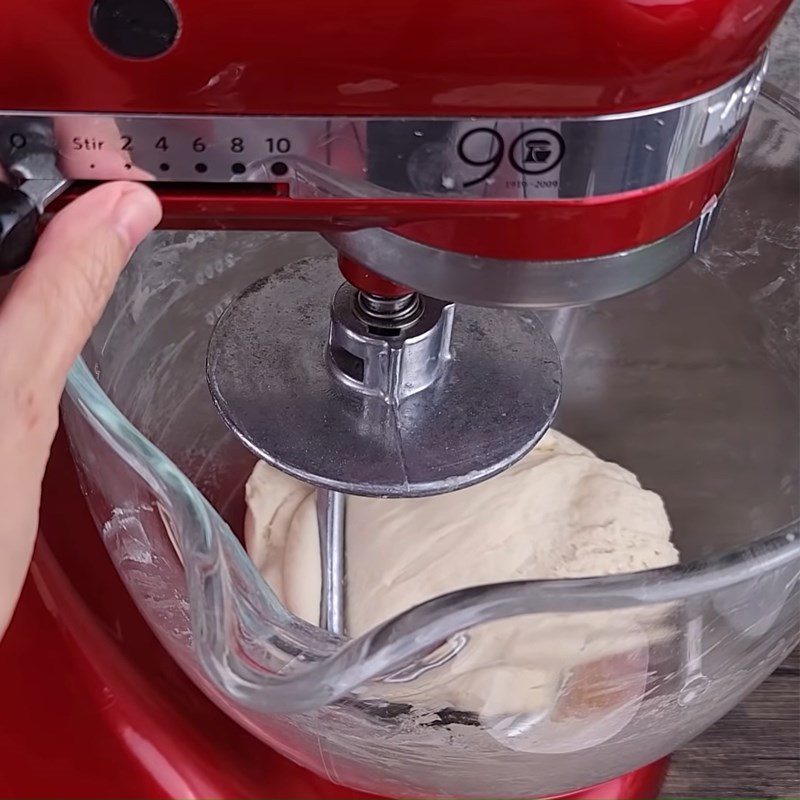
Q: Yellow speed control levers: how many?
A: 0